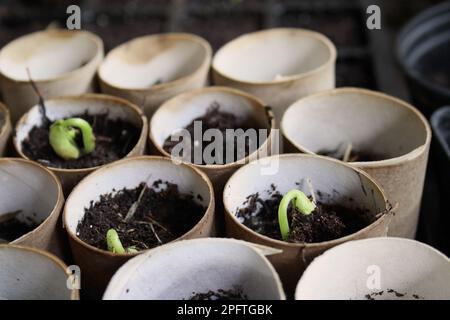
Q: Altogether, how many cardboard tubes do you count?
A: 13